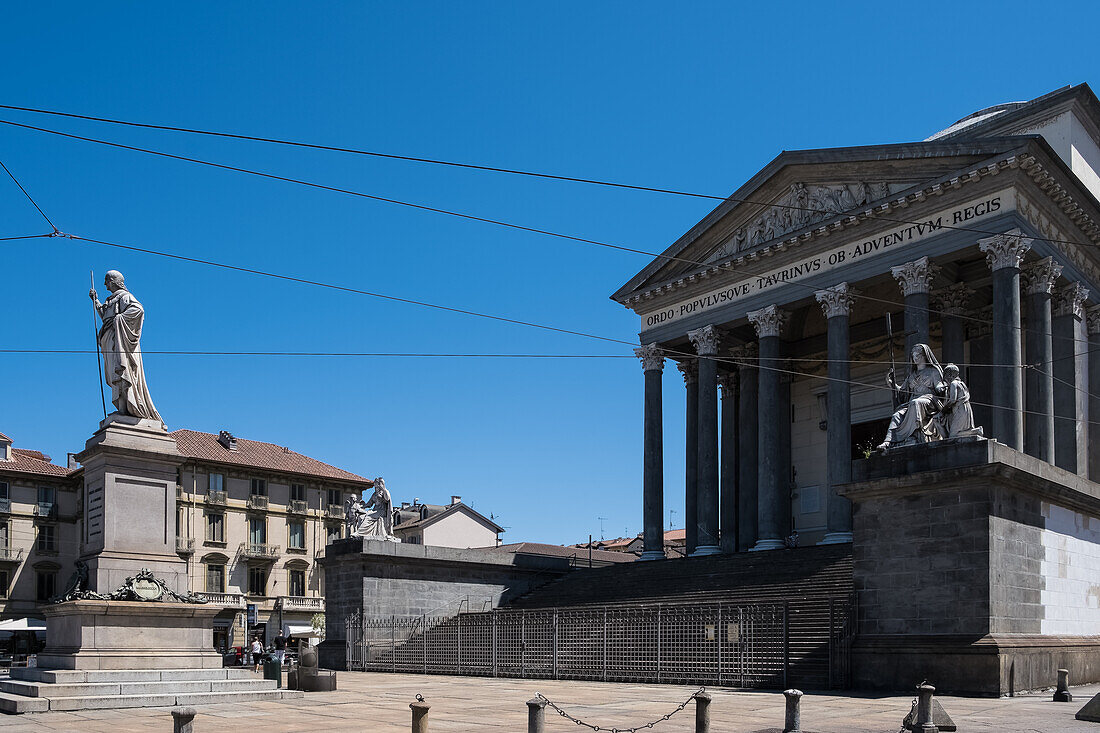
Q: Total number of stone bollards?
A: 7